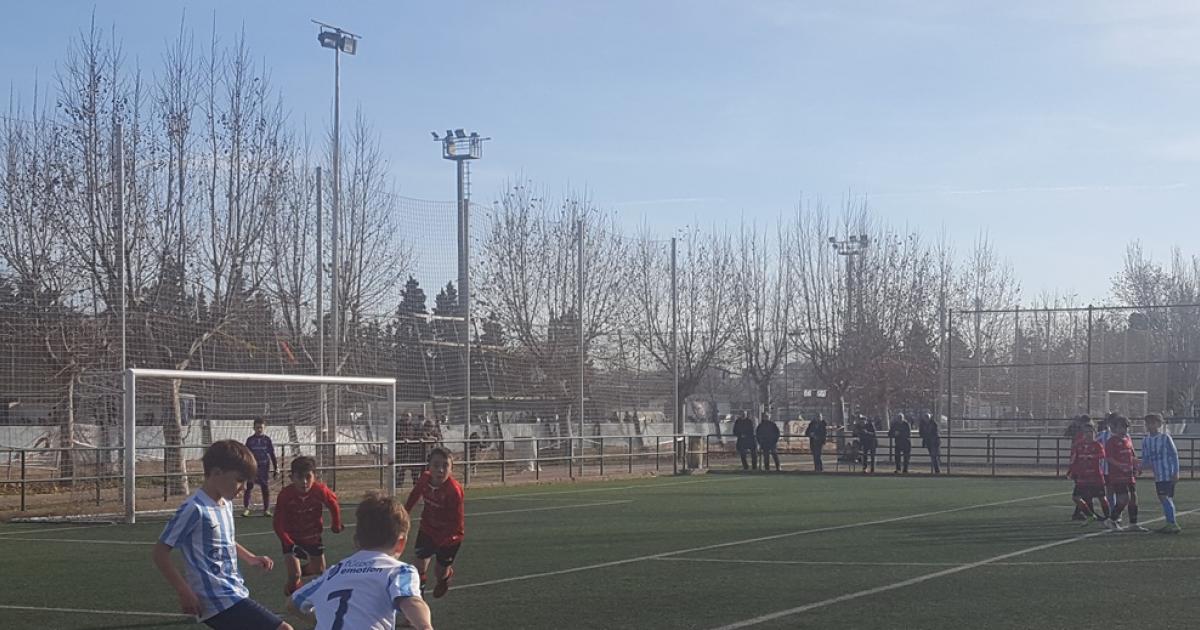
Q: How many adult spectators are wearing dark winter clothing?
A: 6